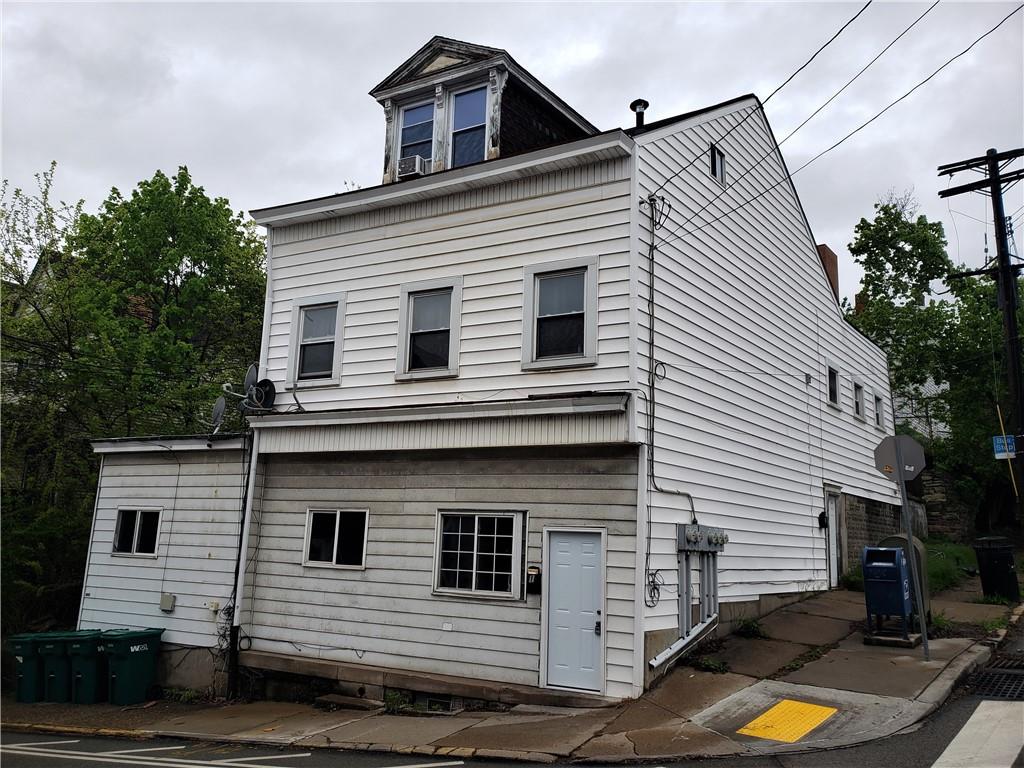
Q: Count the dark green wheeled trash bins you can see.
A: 4